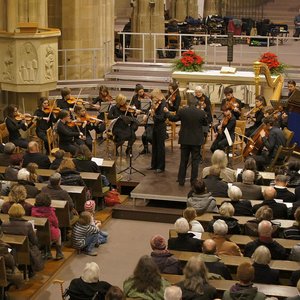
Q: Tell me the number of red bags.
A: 1